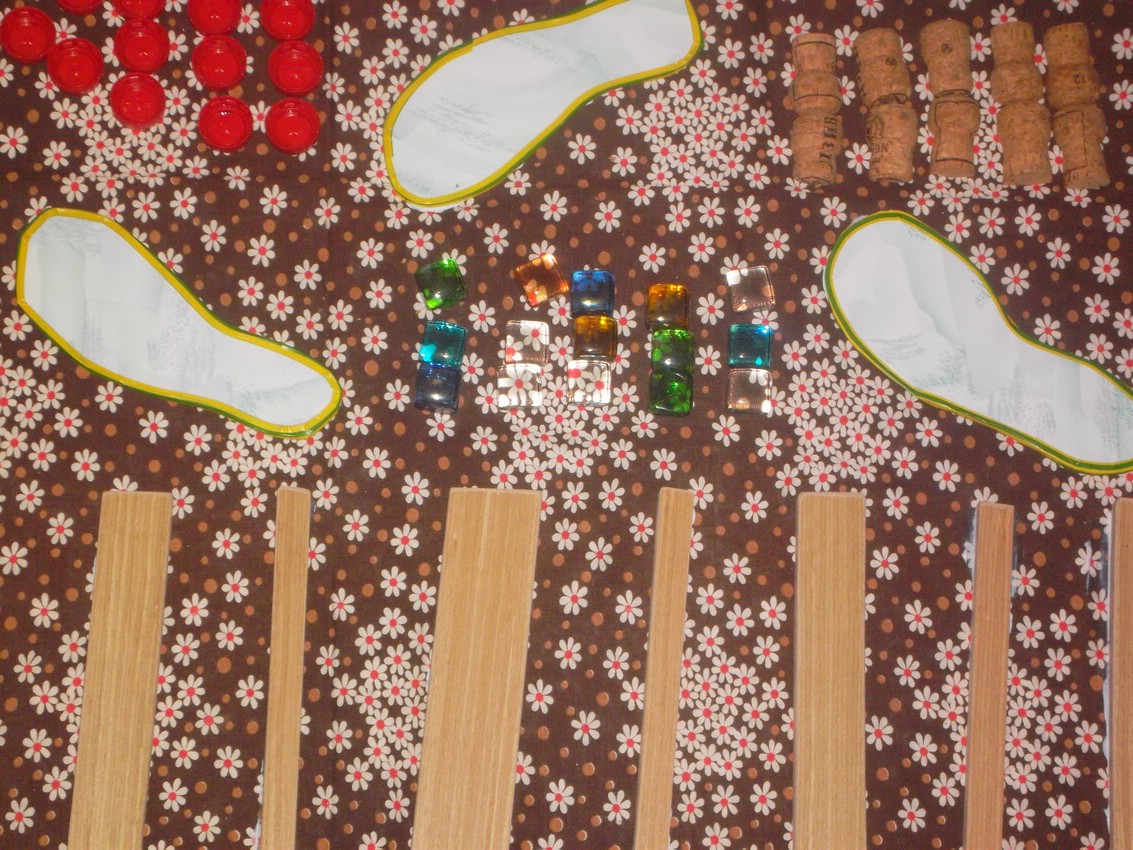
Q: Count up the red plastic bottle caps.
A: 12